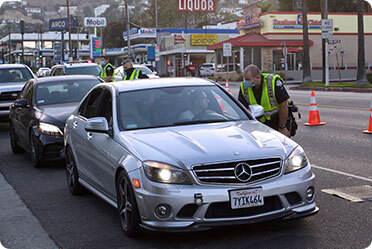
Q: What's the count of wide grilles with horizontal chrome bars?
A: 1